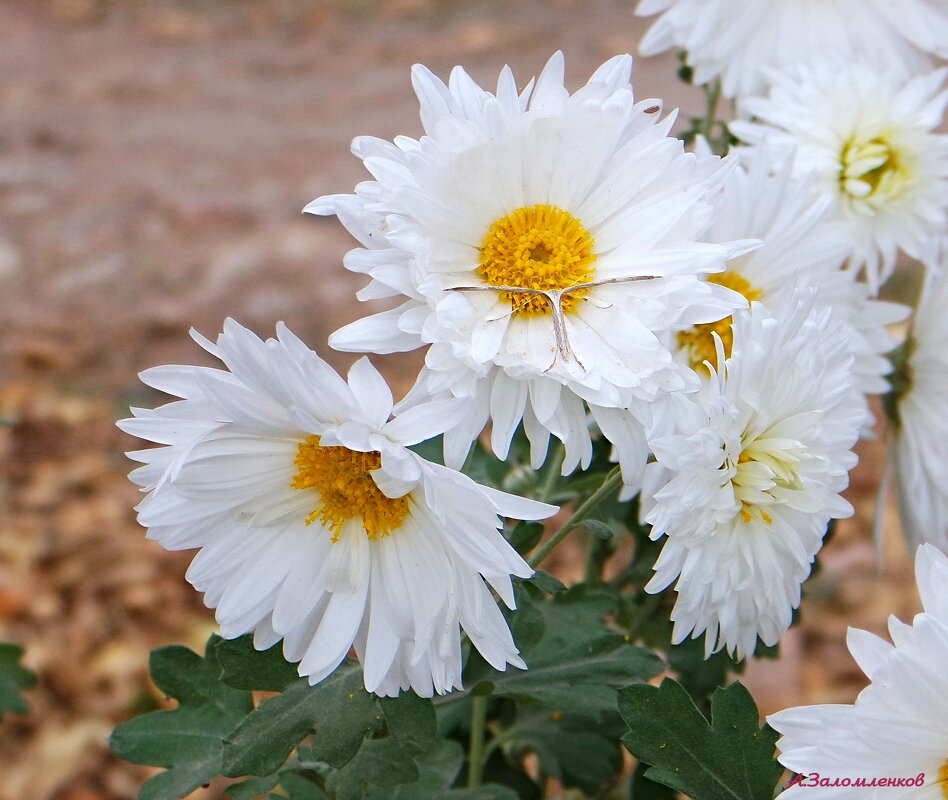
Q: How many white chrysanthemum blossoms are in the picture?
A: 8